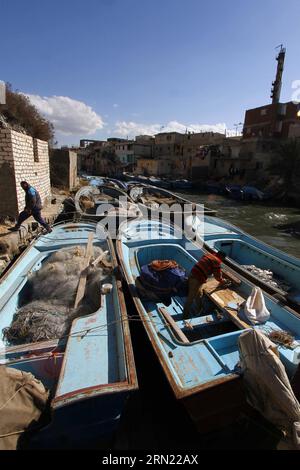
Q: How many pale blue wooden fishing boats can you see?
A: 3